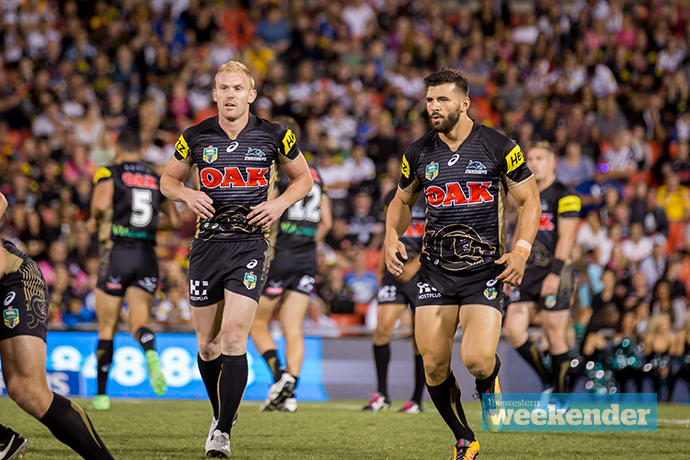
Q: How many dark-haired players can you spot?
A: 2